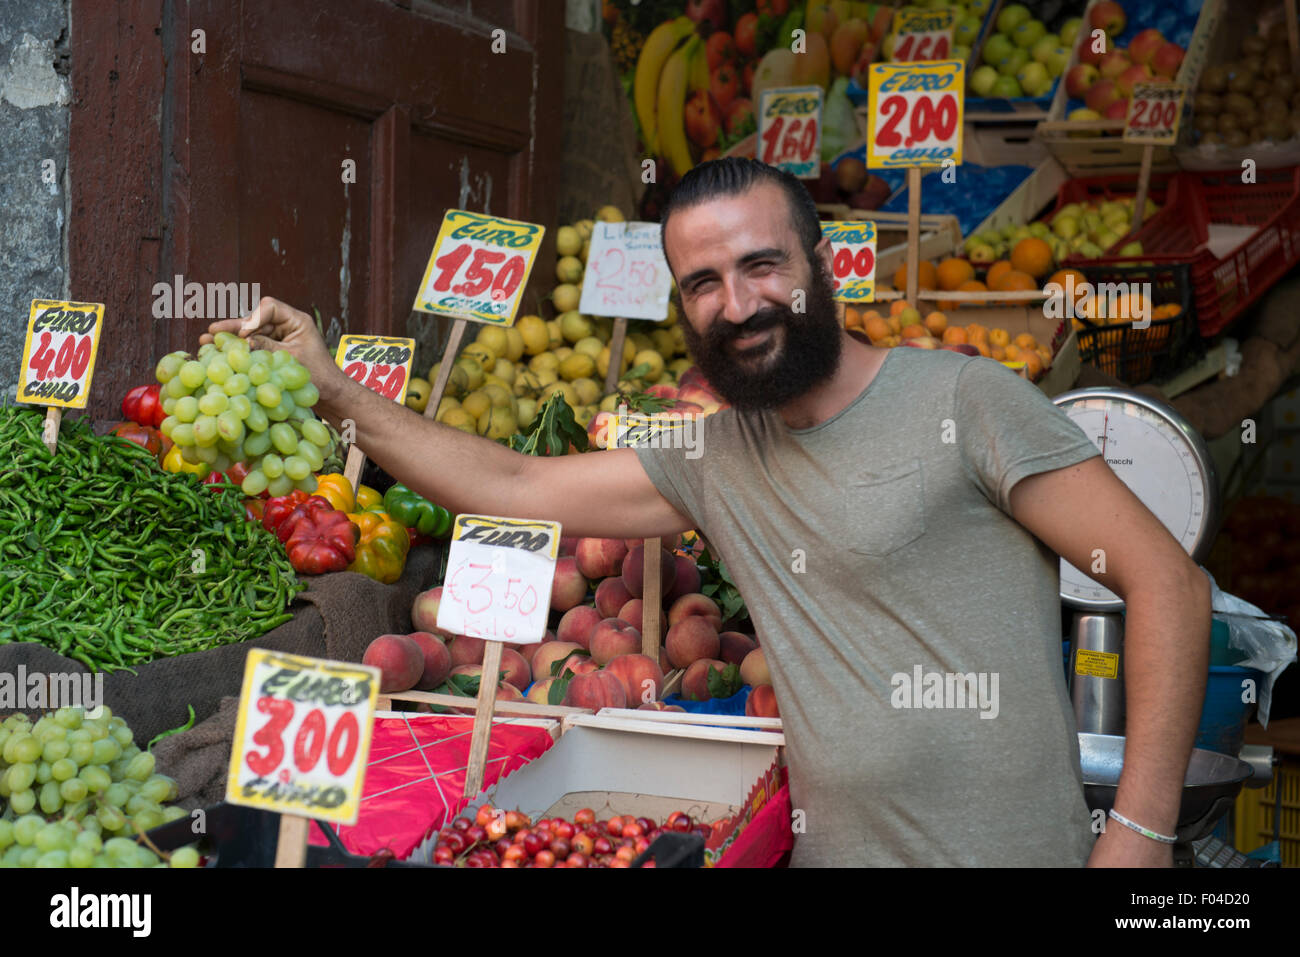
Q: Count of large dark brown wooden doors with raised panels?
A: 1